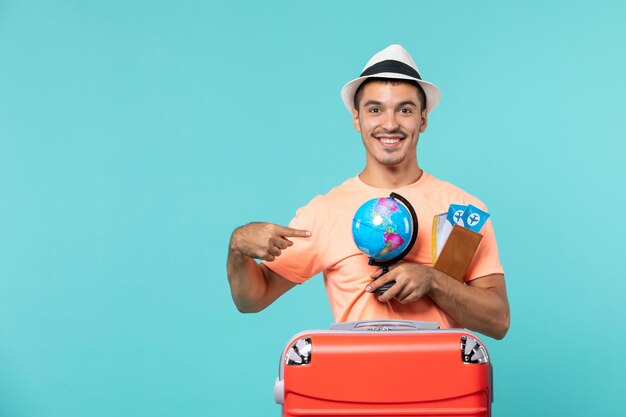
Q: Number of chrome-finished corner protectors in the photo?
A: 2